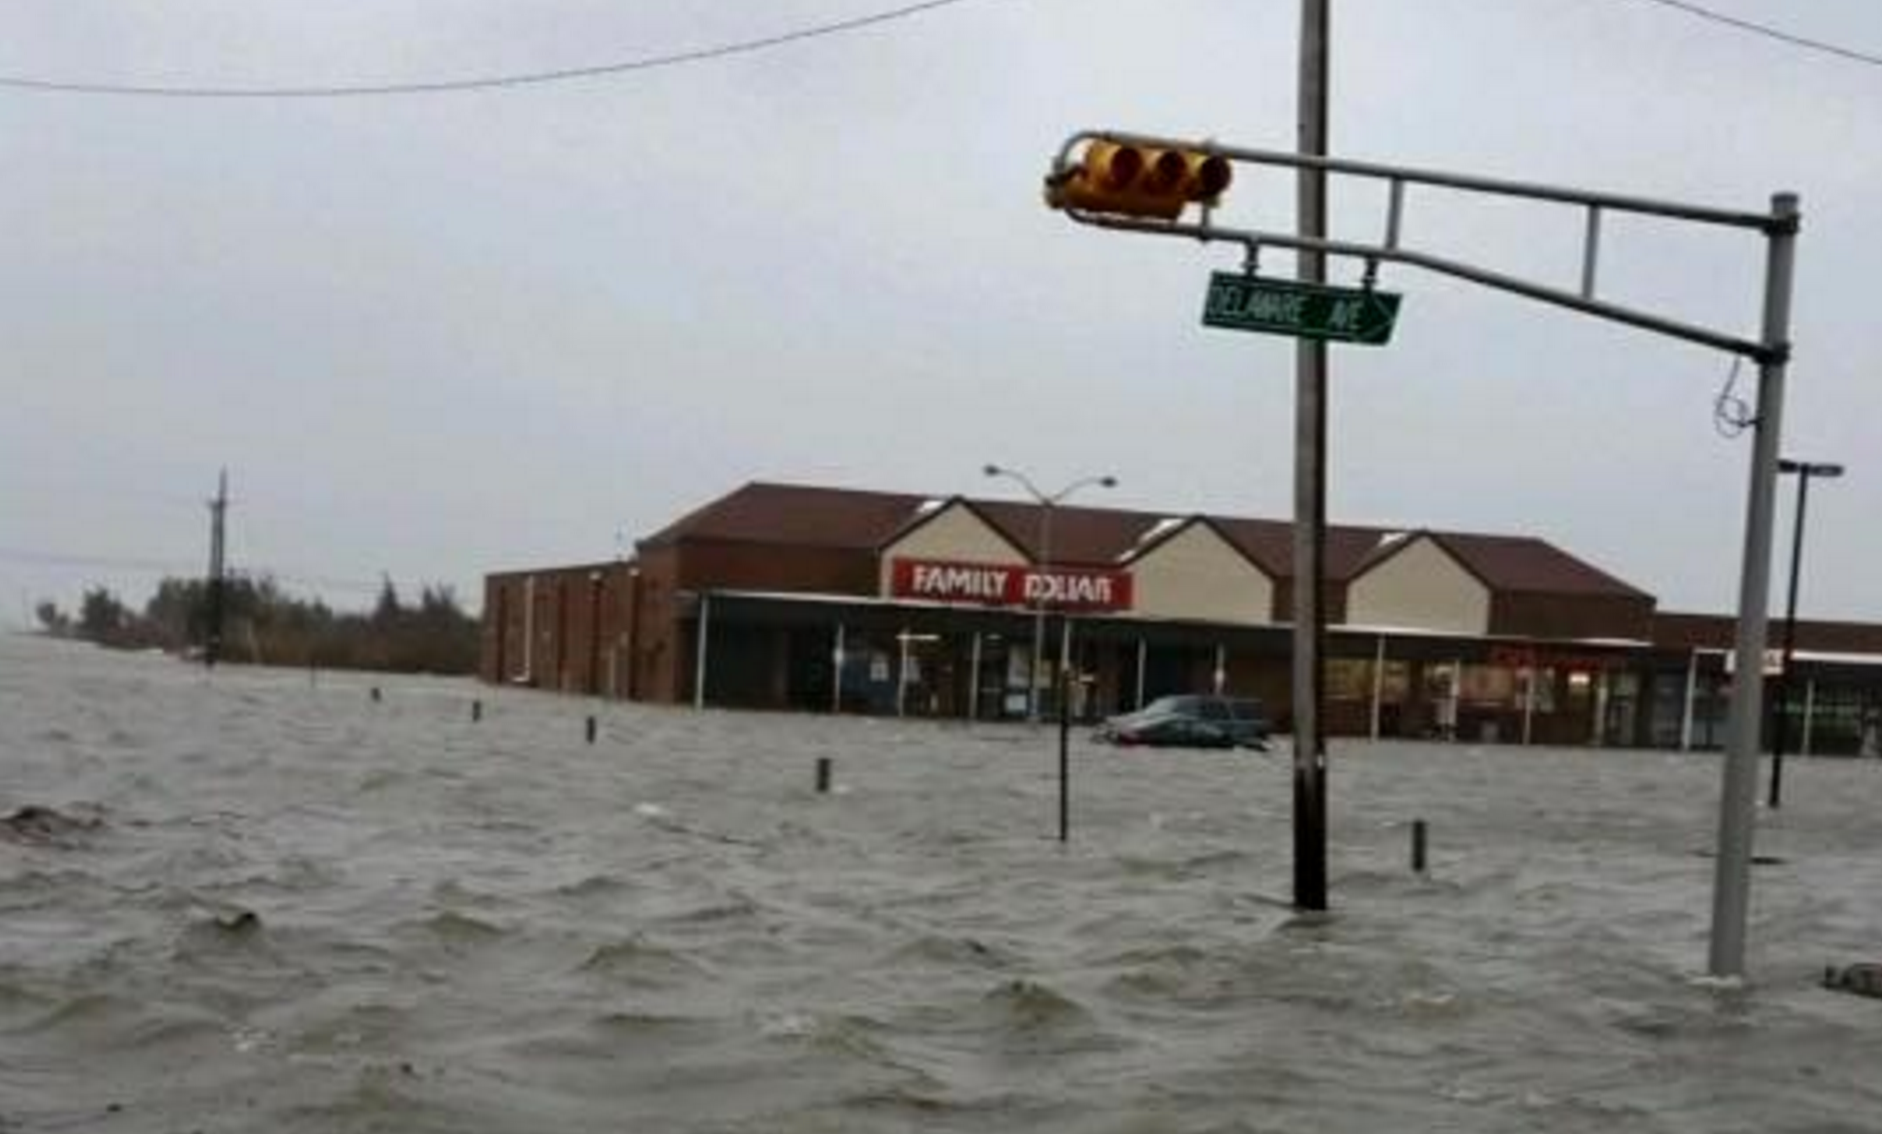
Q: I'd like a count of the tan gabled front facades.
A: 3